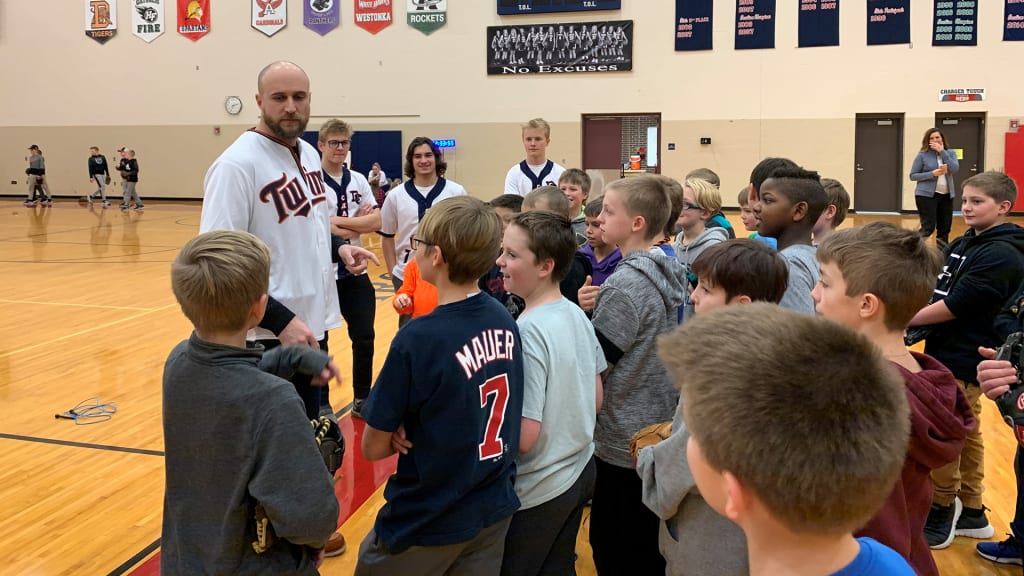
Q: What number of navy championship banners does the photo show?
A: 6